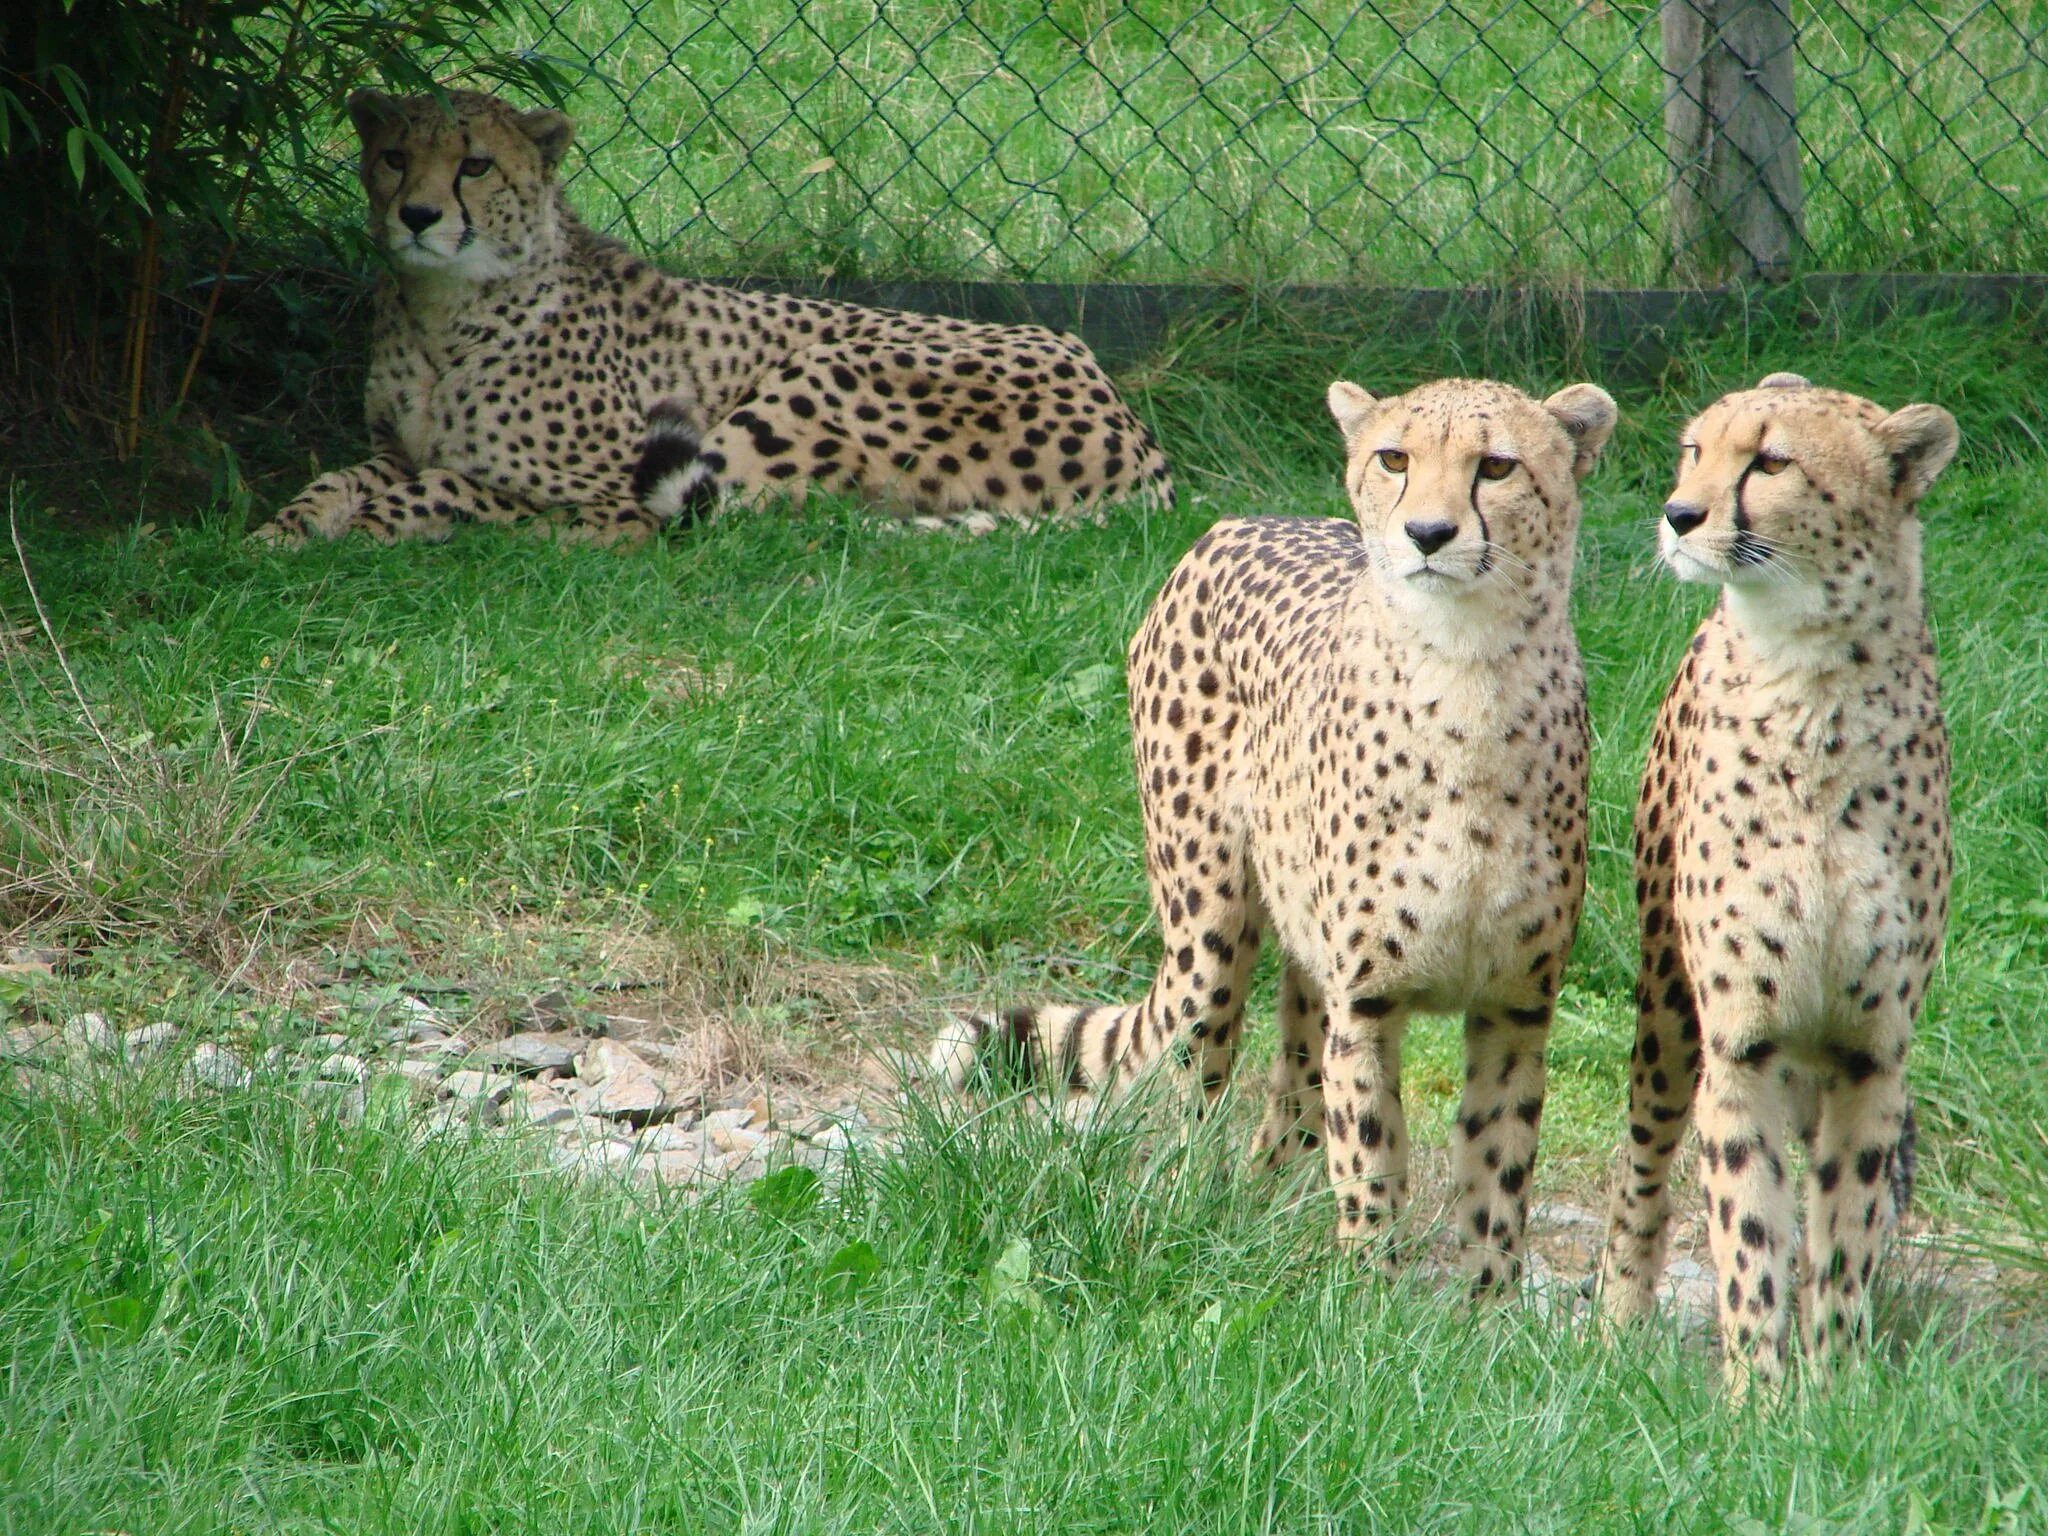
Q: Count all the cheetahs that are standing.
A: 2